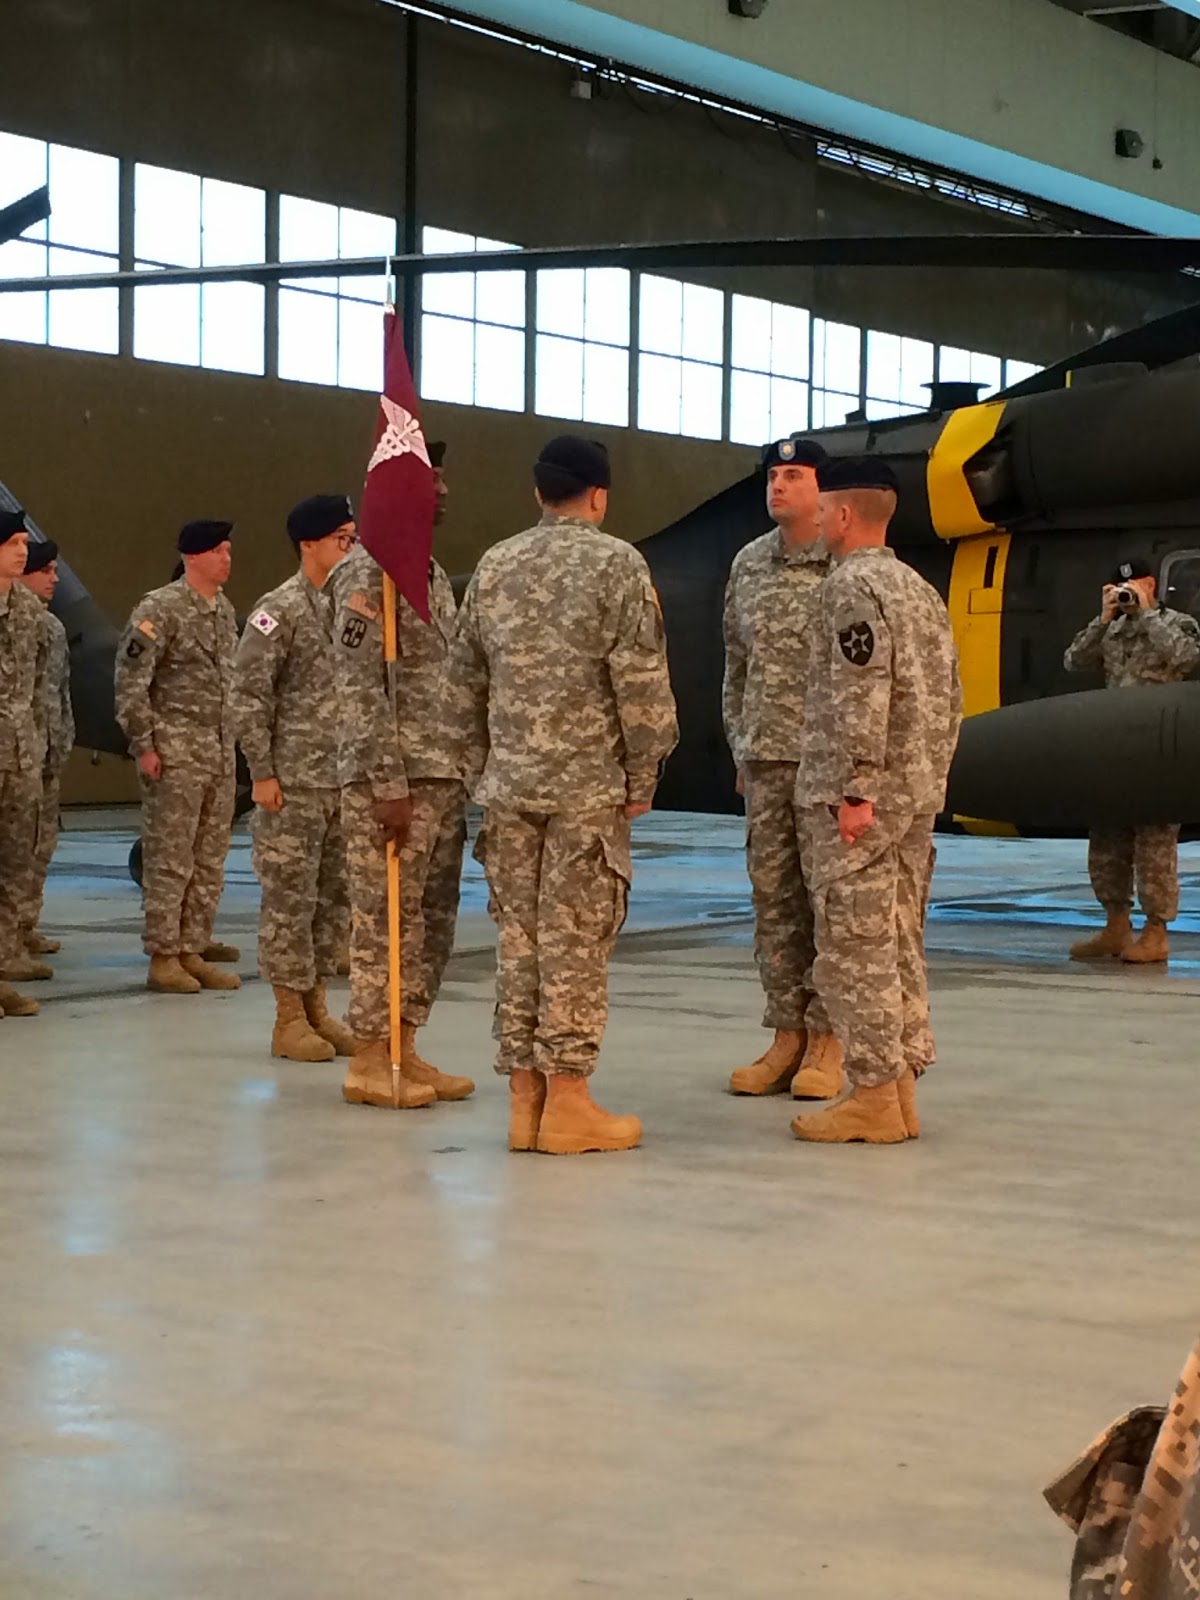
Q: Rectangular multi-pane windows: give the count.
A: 11